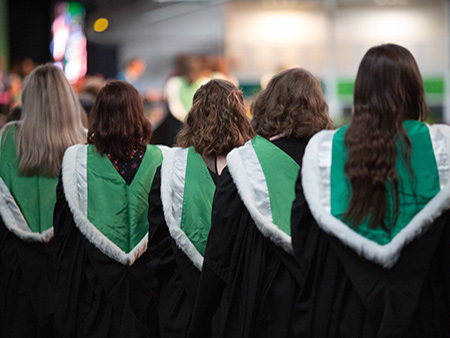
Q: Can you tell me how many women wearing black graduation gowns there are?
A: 5